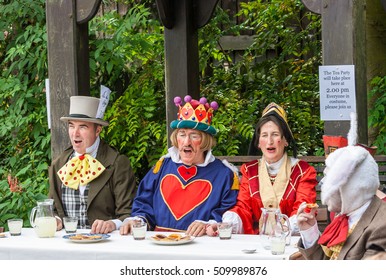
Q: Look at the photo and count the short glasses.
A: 5